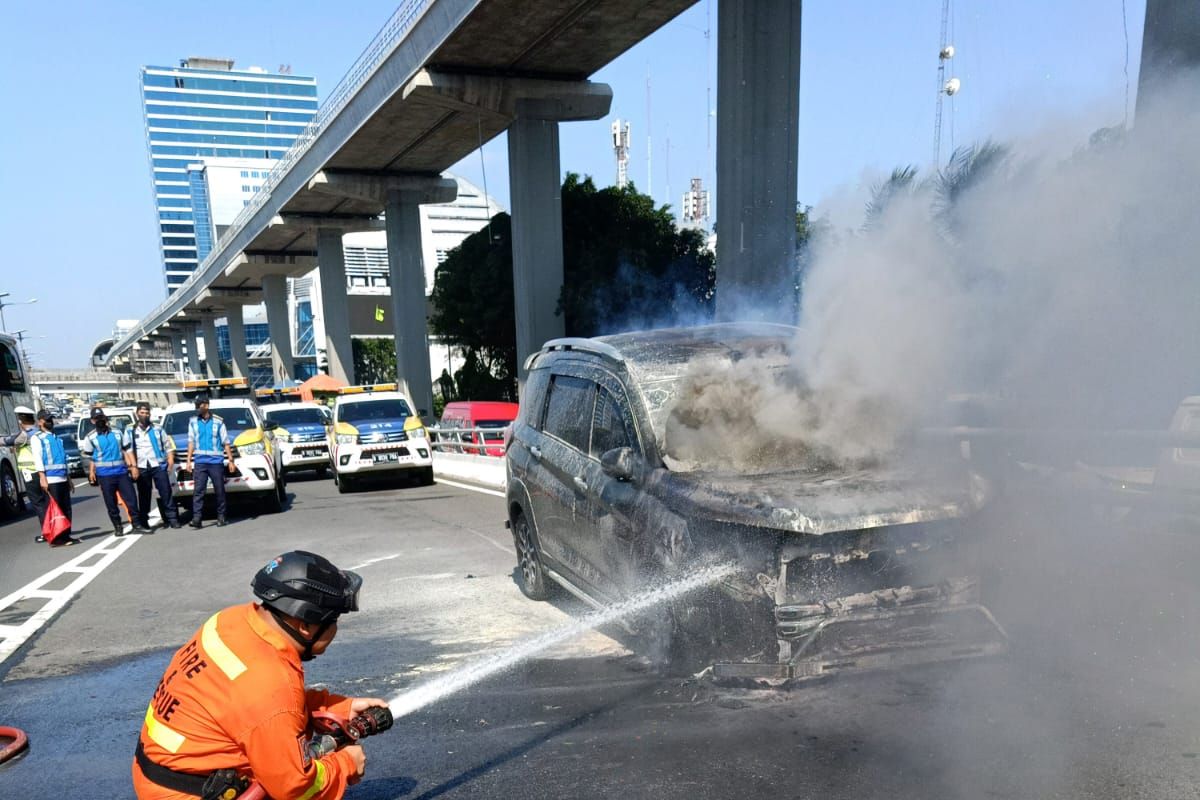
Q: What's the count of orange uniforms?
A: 1